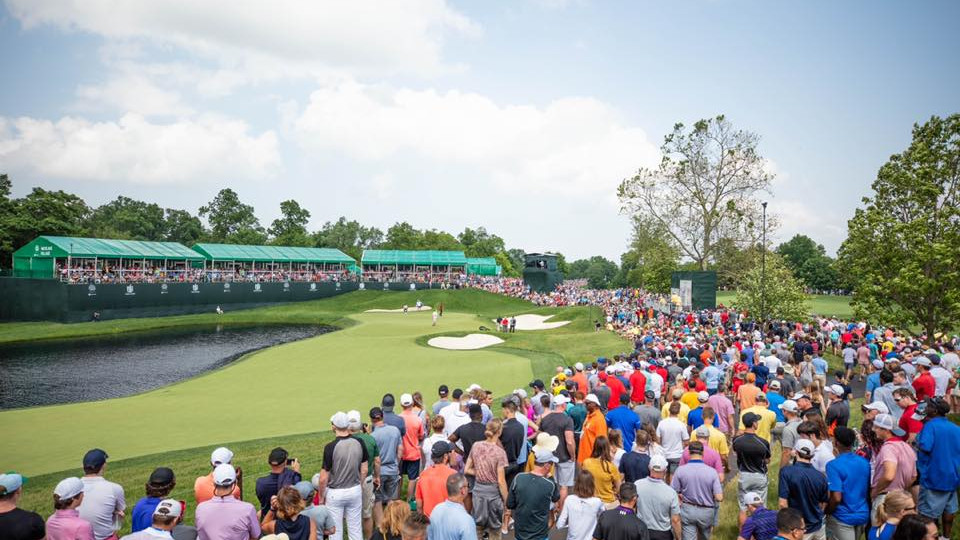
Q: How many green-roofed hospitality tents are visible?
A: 4